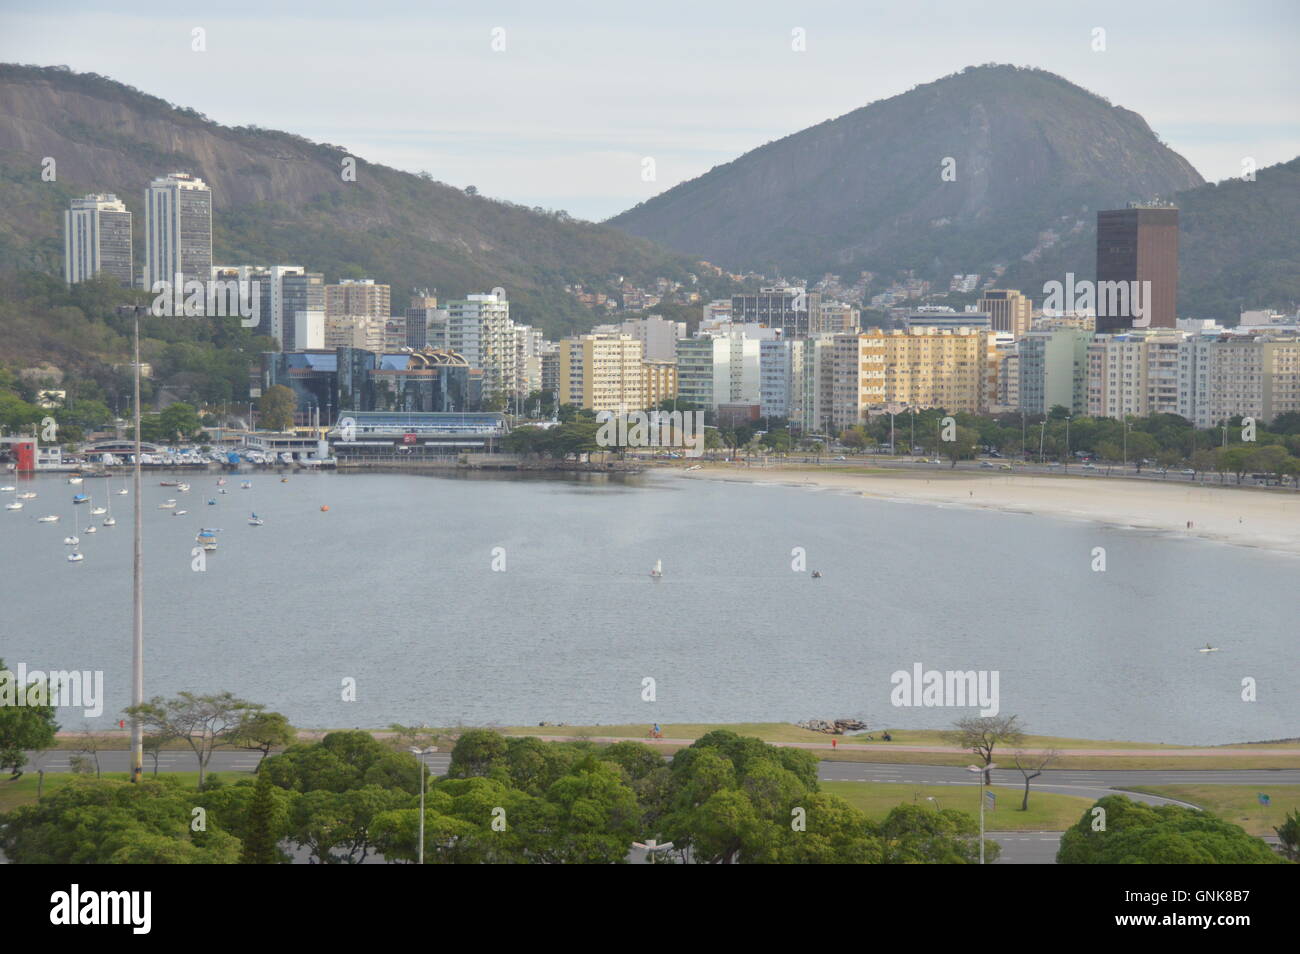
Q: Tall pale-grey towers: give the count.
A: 2